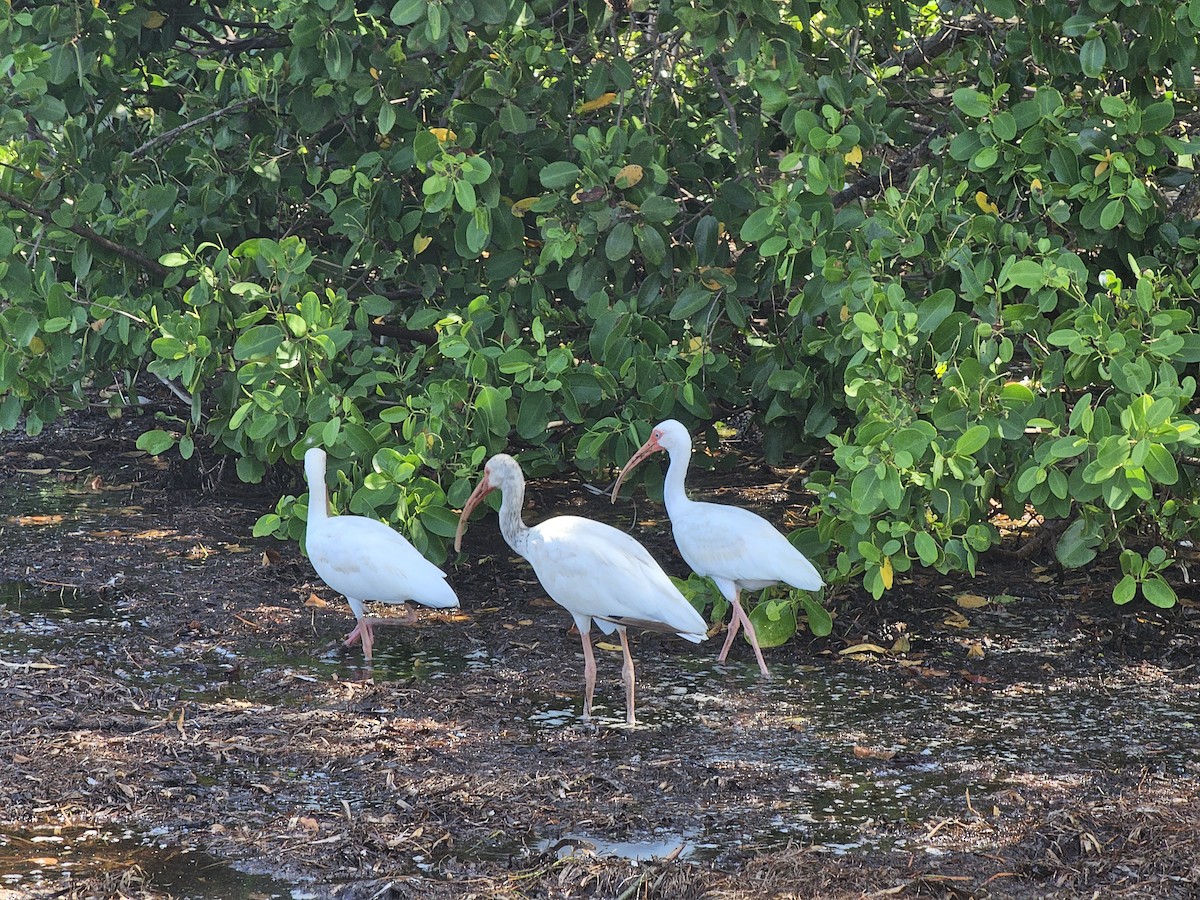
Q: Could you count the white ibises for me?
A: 3